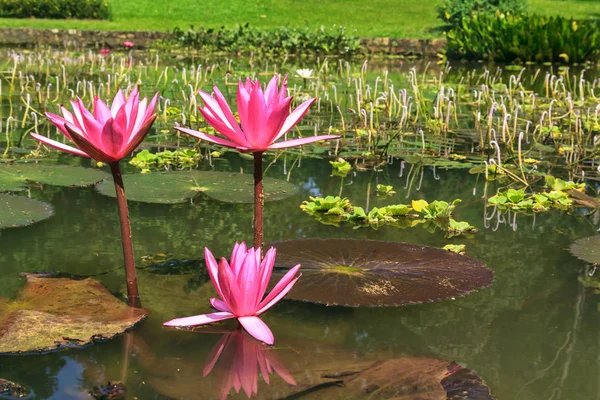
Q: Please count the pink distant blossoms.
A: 2